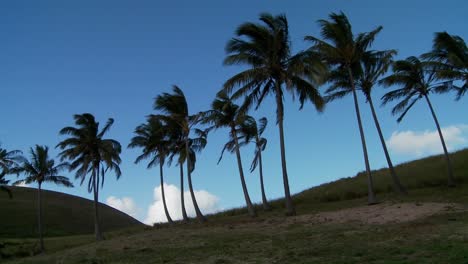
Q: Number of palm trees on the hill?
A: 13